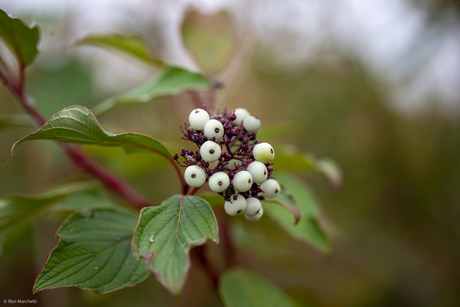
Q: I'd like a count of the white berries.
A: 14